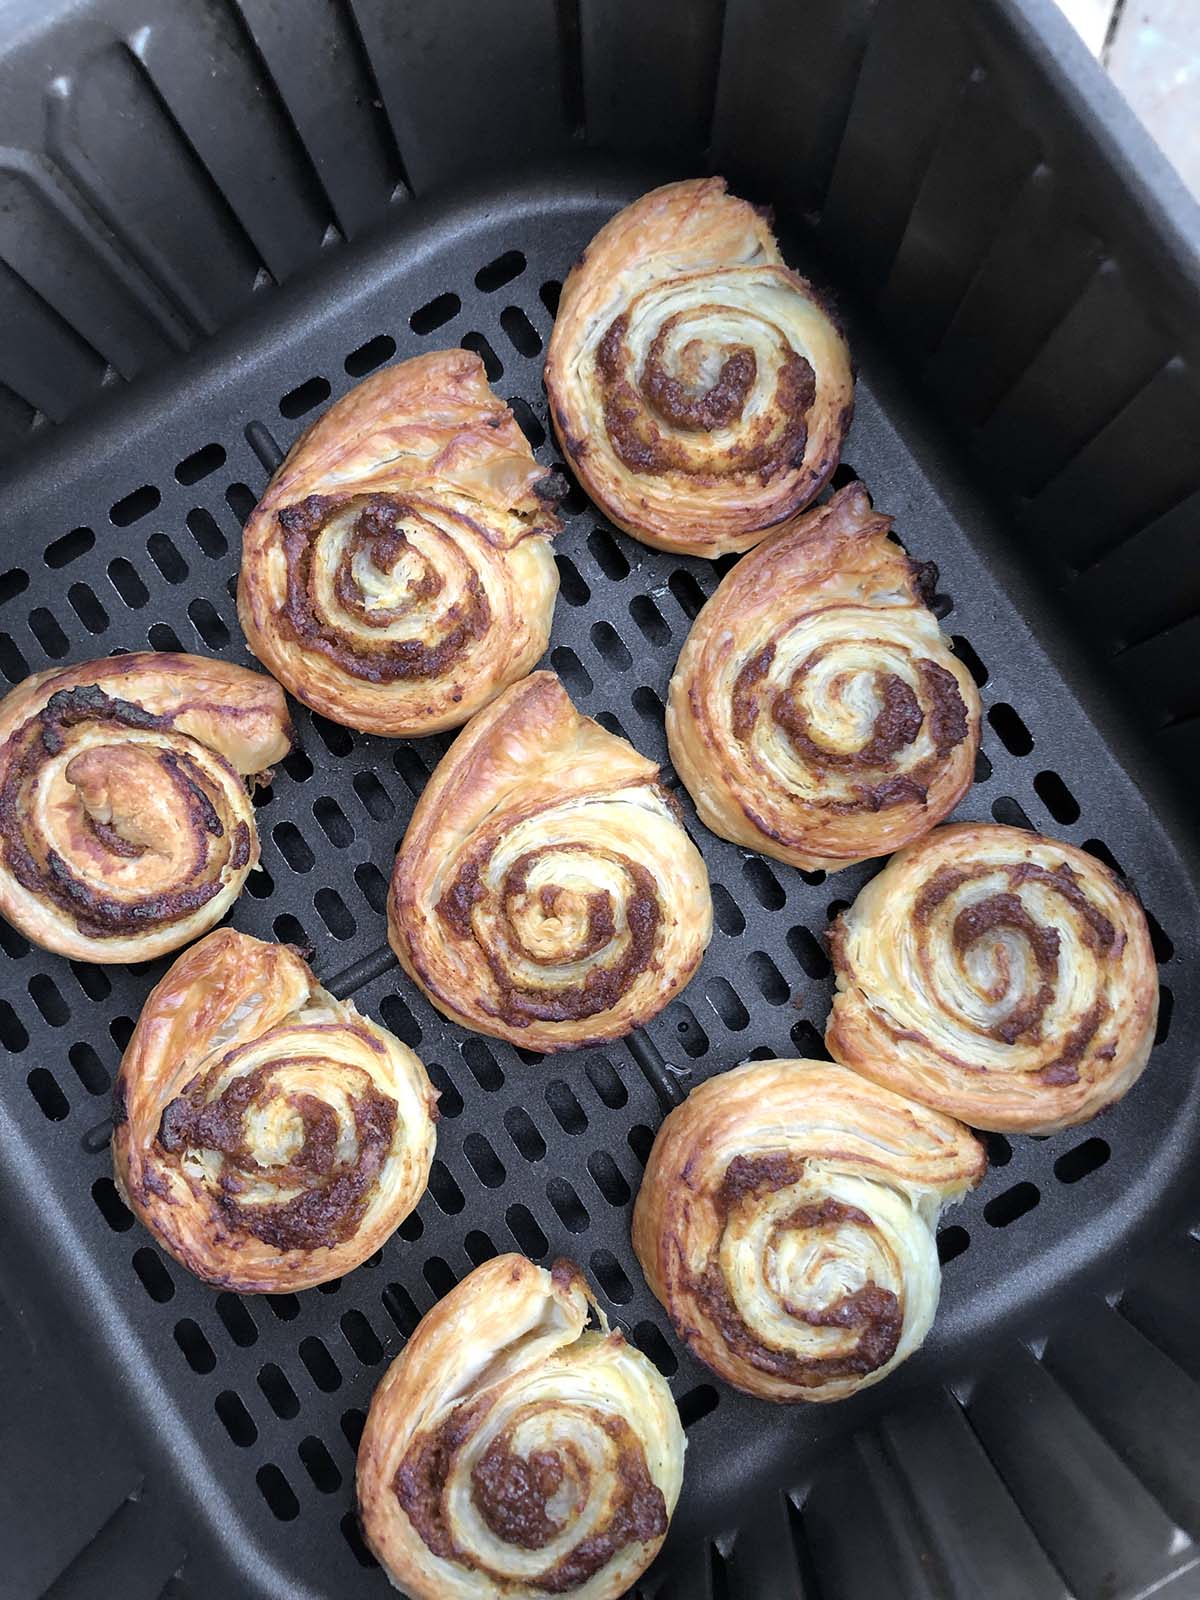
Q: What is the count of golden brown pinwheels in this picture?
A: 9